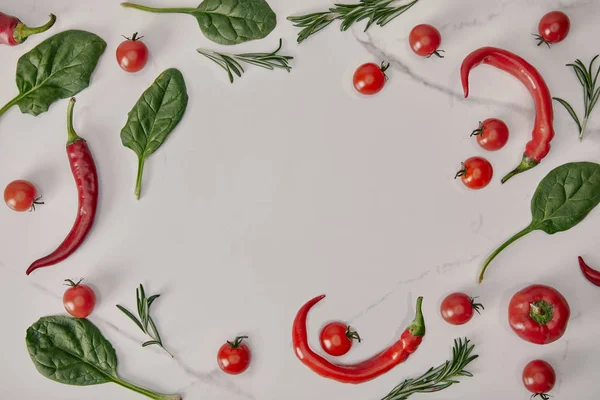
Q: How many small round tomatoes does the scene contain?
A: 12